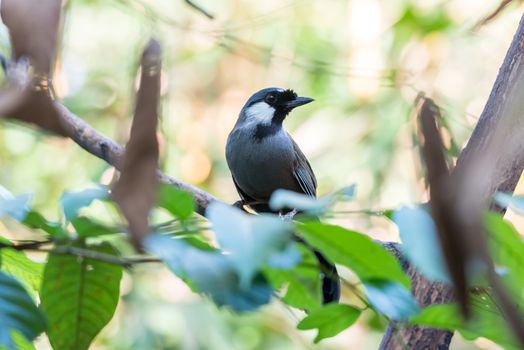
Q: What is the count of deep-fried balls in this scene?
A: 0